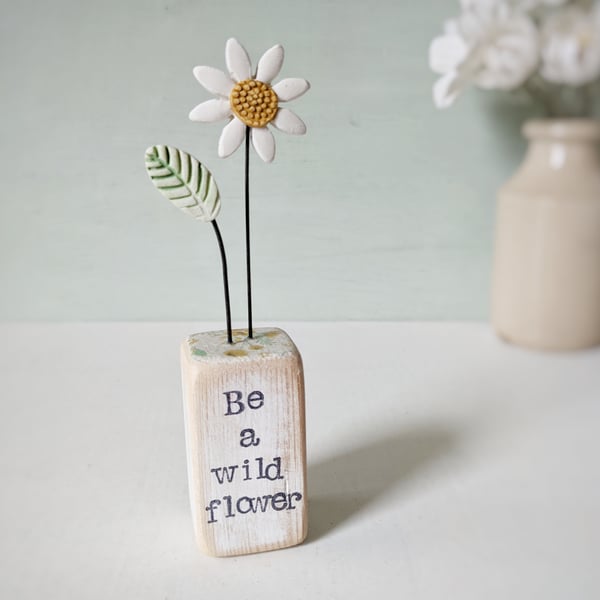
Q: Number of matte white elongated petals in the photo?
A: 8